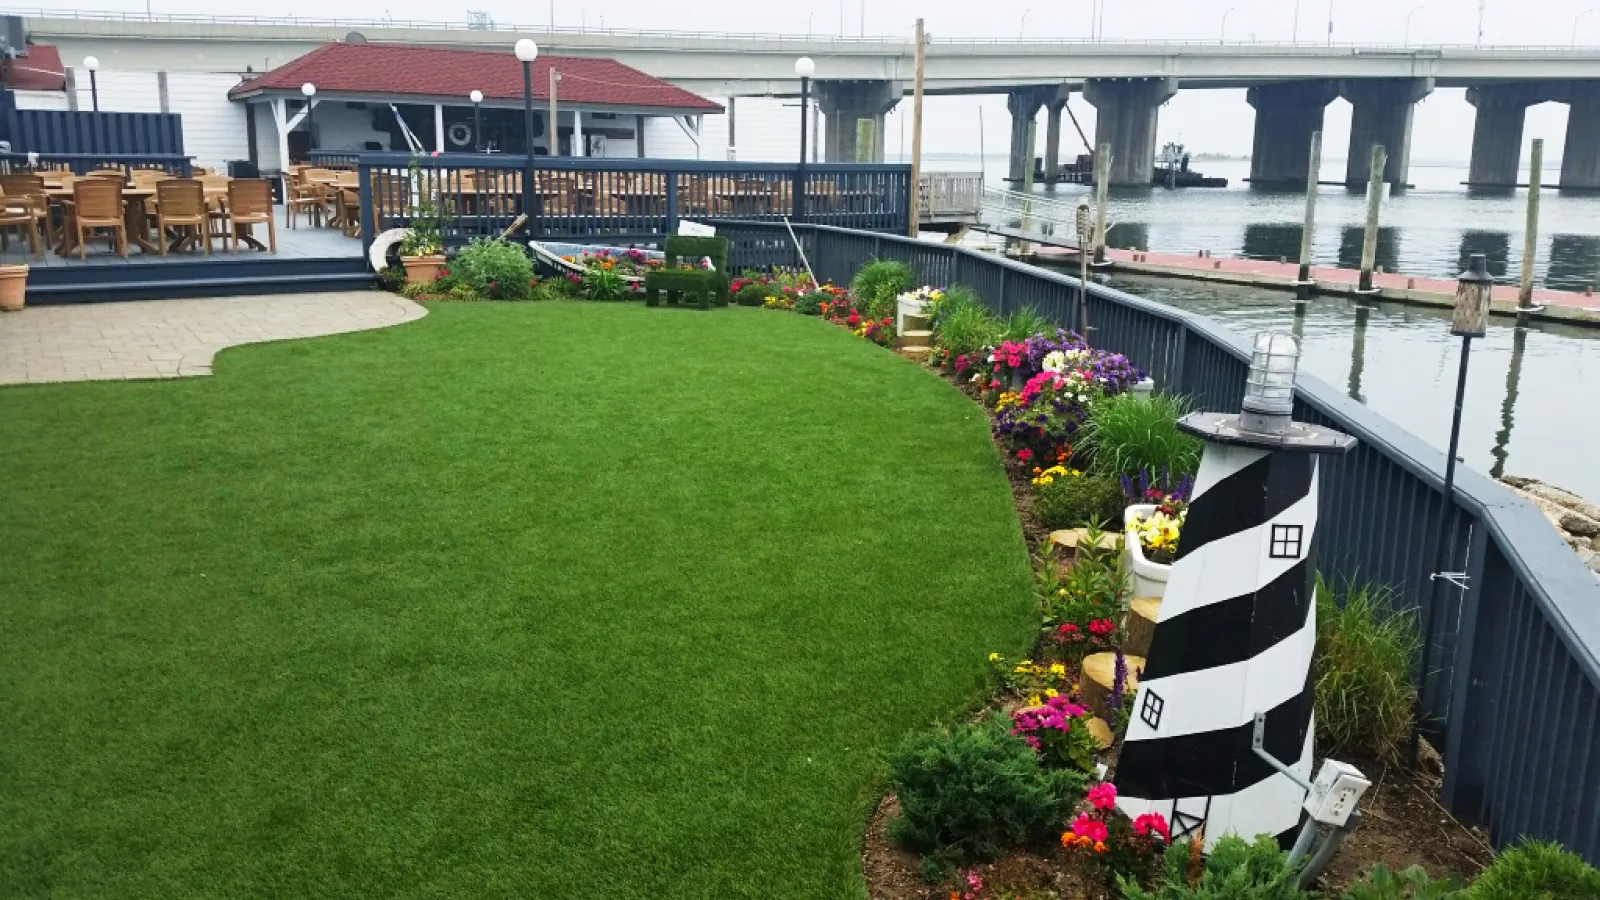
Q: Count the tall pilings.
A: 5